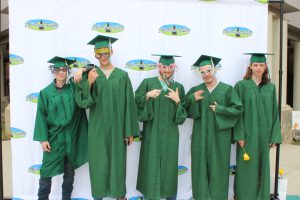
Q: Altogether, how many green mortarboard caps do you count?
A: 5